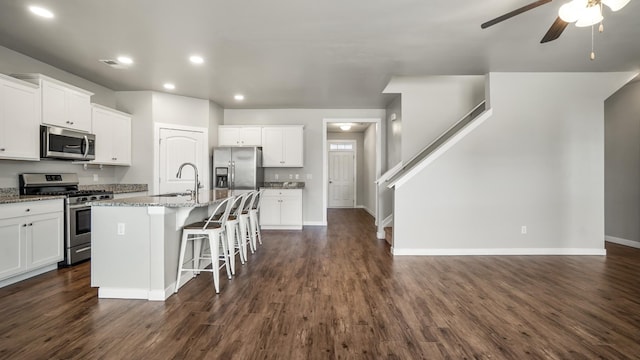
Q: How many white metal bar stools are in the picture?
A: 4